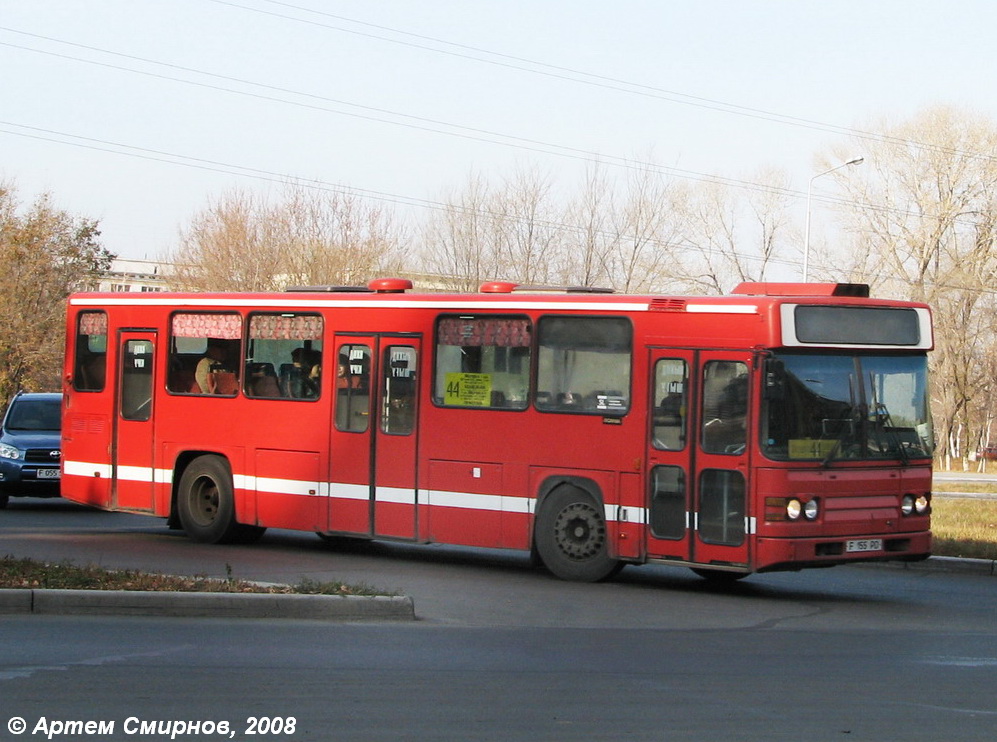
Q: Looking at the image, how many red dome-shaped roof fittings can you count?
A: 2